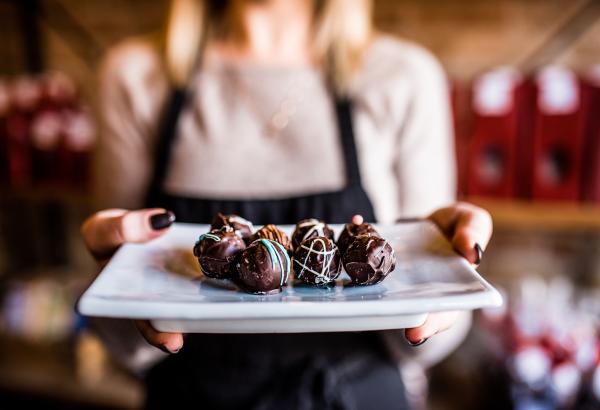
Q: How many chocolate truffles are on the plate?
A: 8